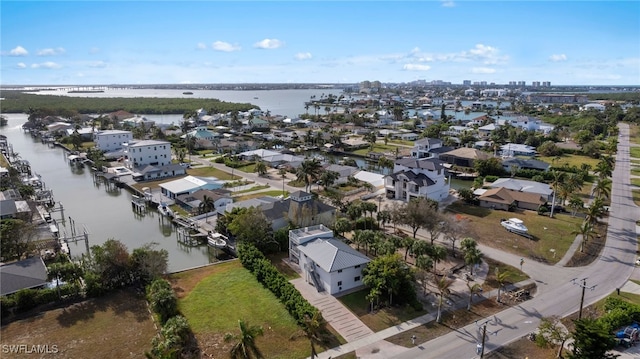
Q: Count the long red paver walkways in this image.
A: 1